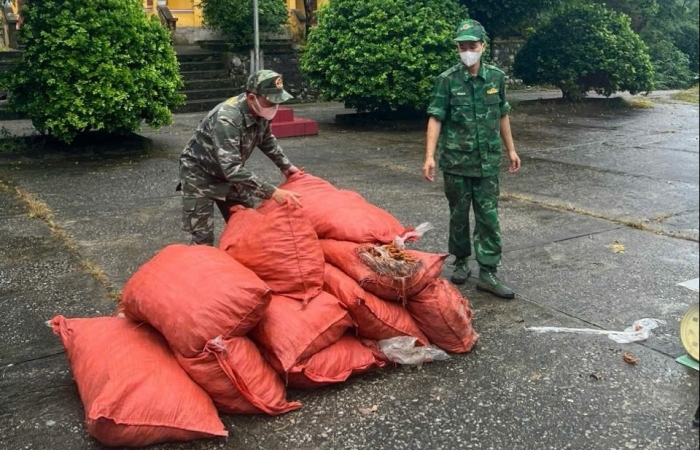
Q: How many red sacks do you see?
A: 10